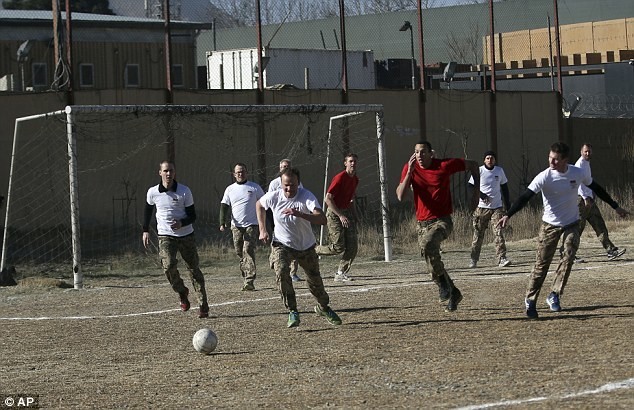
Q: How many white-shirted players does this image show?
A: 7